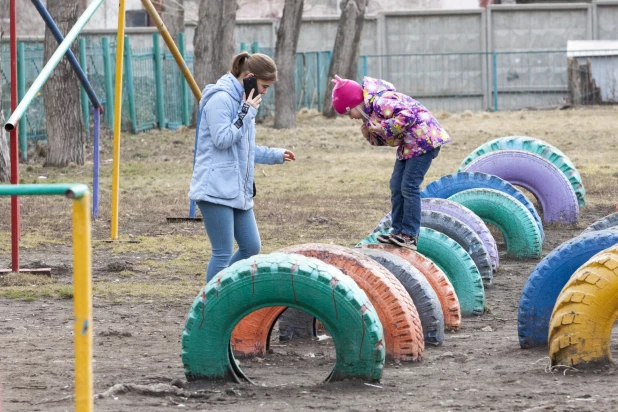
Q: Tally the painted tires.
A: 14